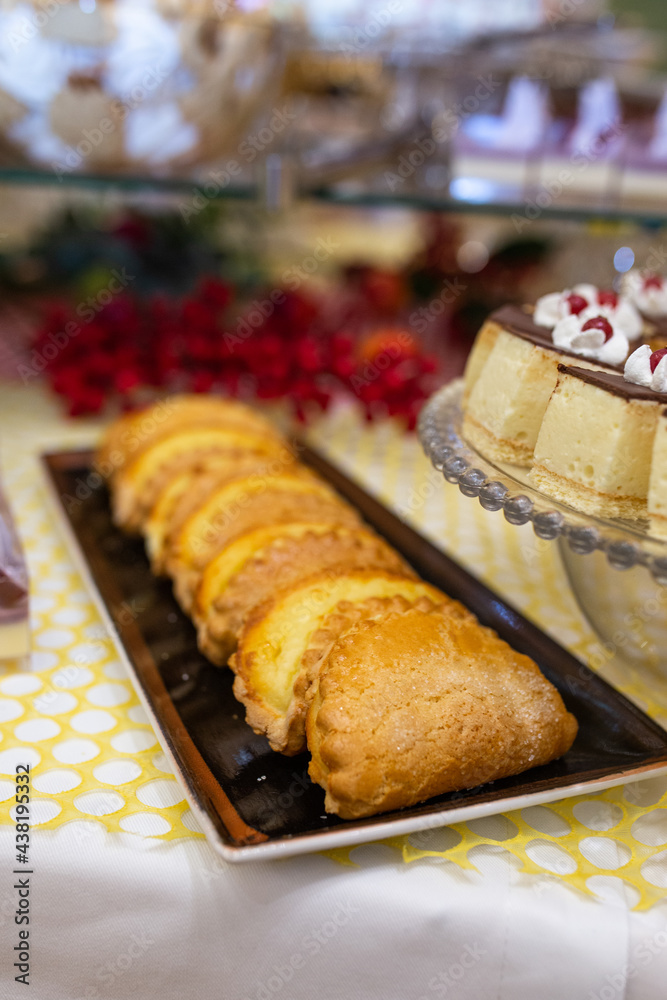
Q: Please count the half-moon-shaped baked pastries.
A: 7